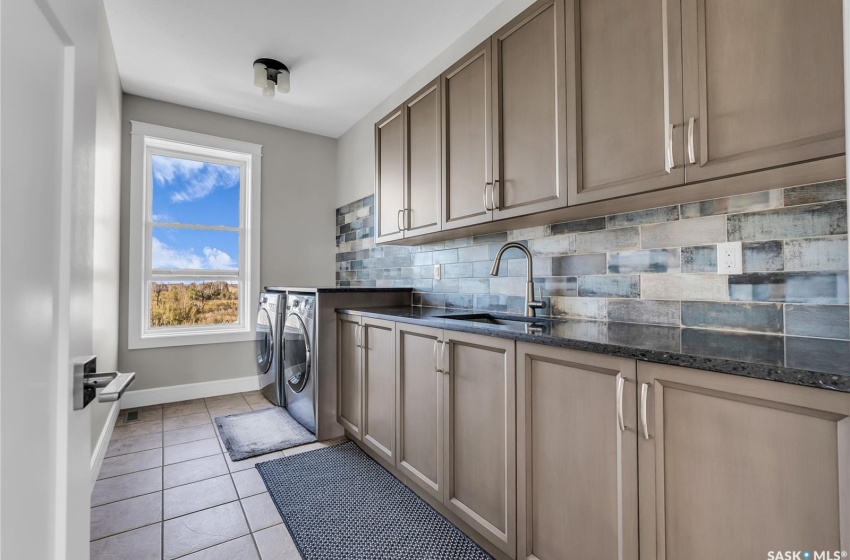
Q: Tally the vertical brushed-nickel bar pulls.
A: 12